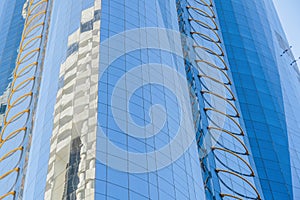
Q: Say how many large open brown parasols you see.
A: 0